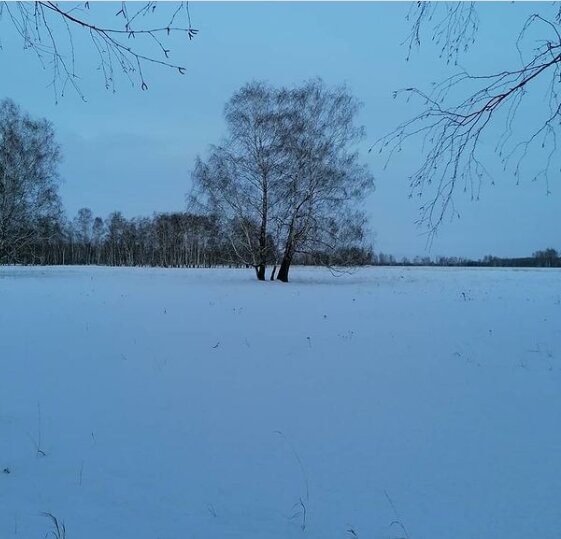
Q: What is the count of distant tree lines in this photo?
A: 2